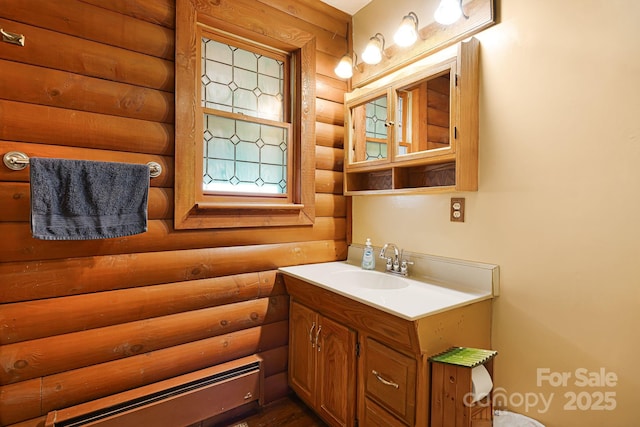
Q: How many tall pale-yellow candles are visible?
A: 0